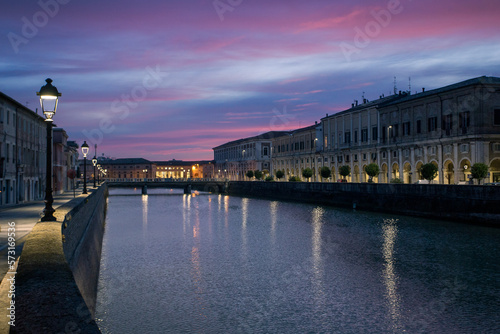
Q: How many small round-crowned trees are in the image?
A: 9